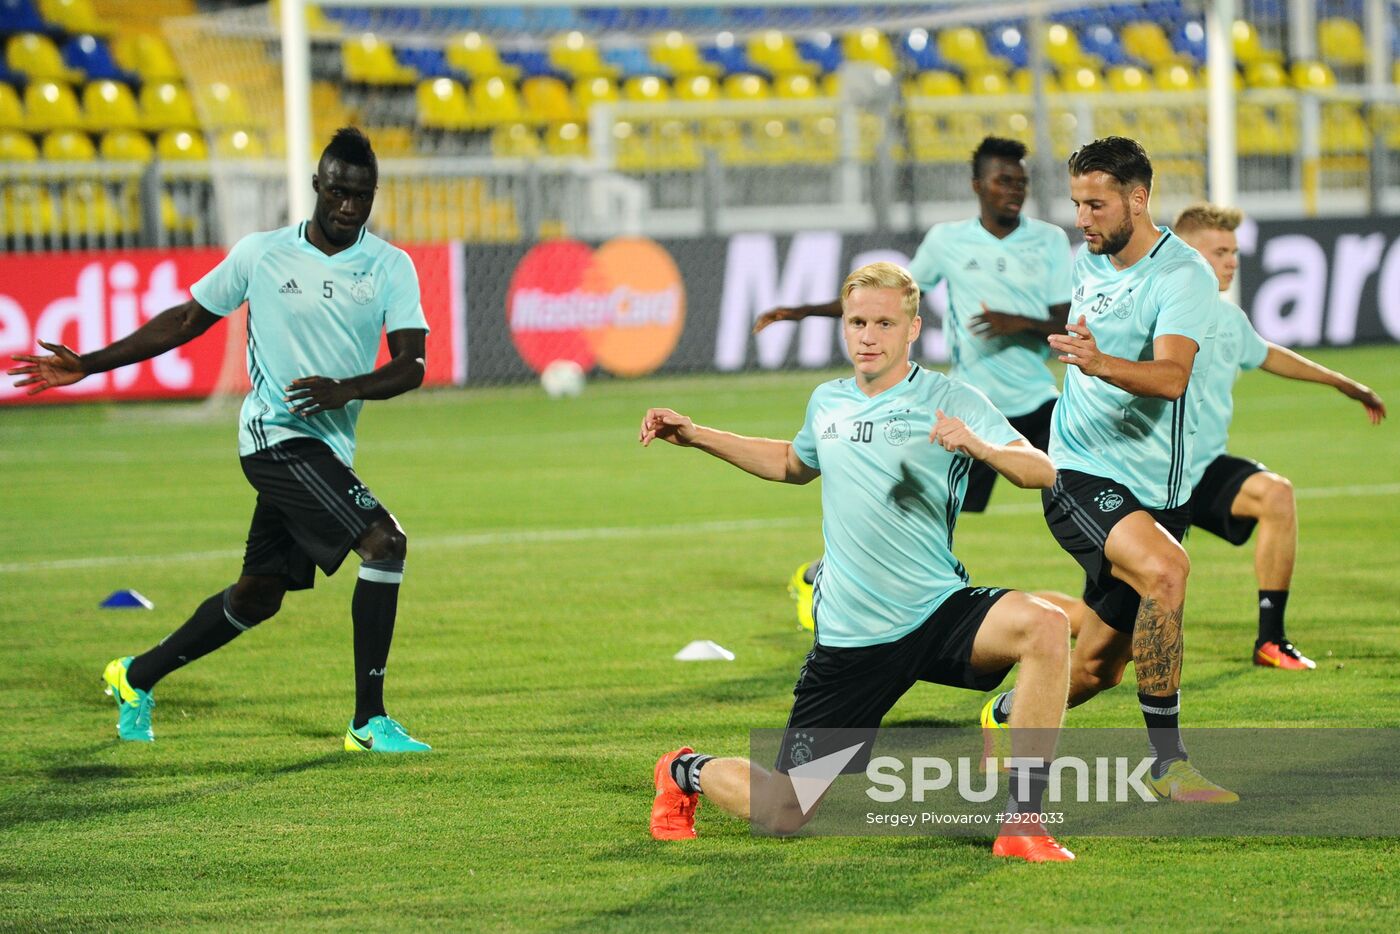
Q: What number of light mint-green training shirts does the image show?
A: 5